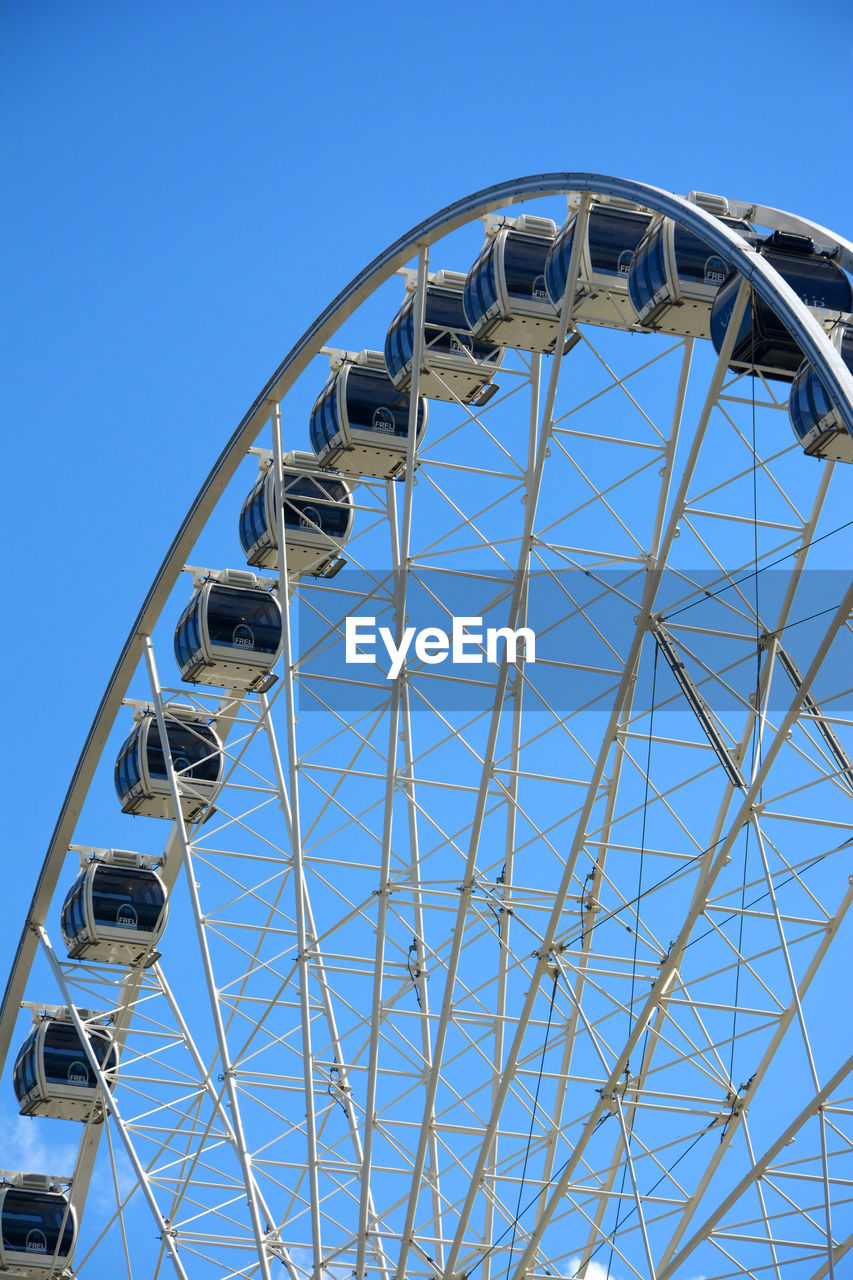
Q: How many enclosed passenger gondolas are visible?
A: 13